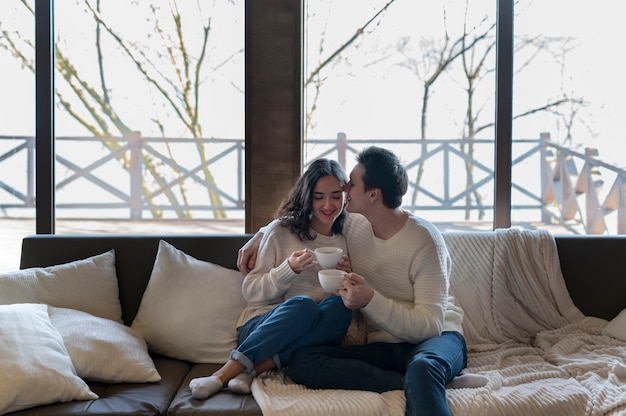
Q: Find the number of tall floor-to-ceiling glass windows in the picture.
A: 4